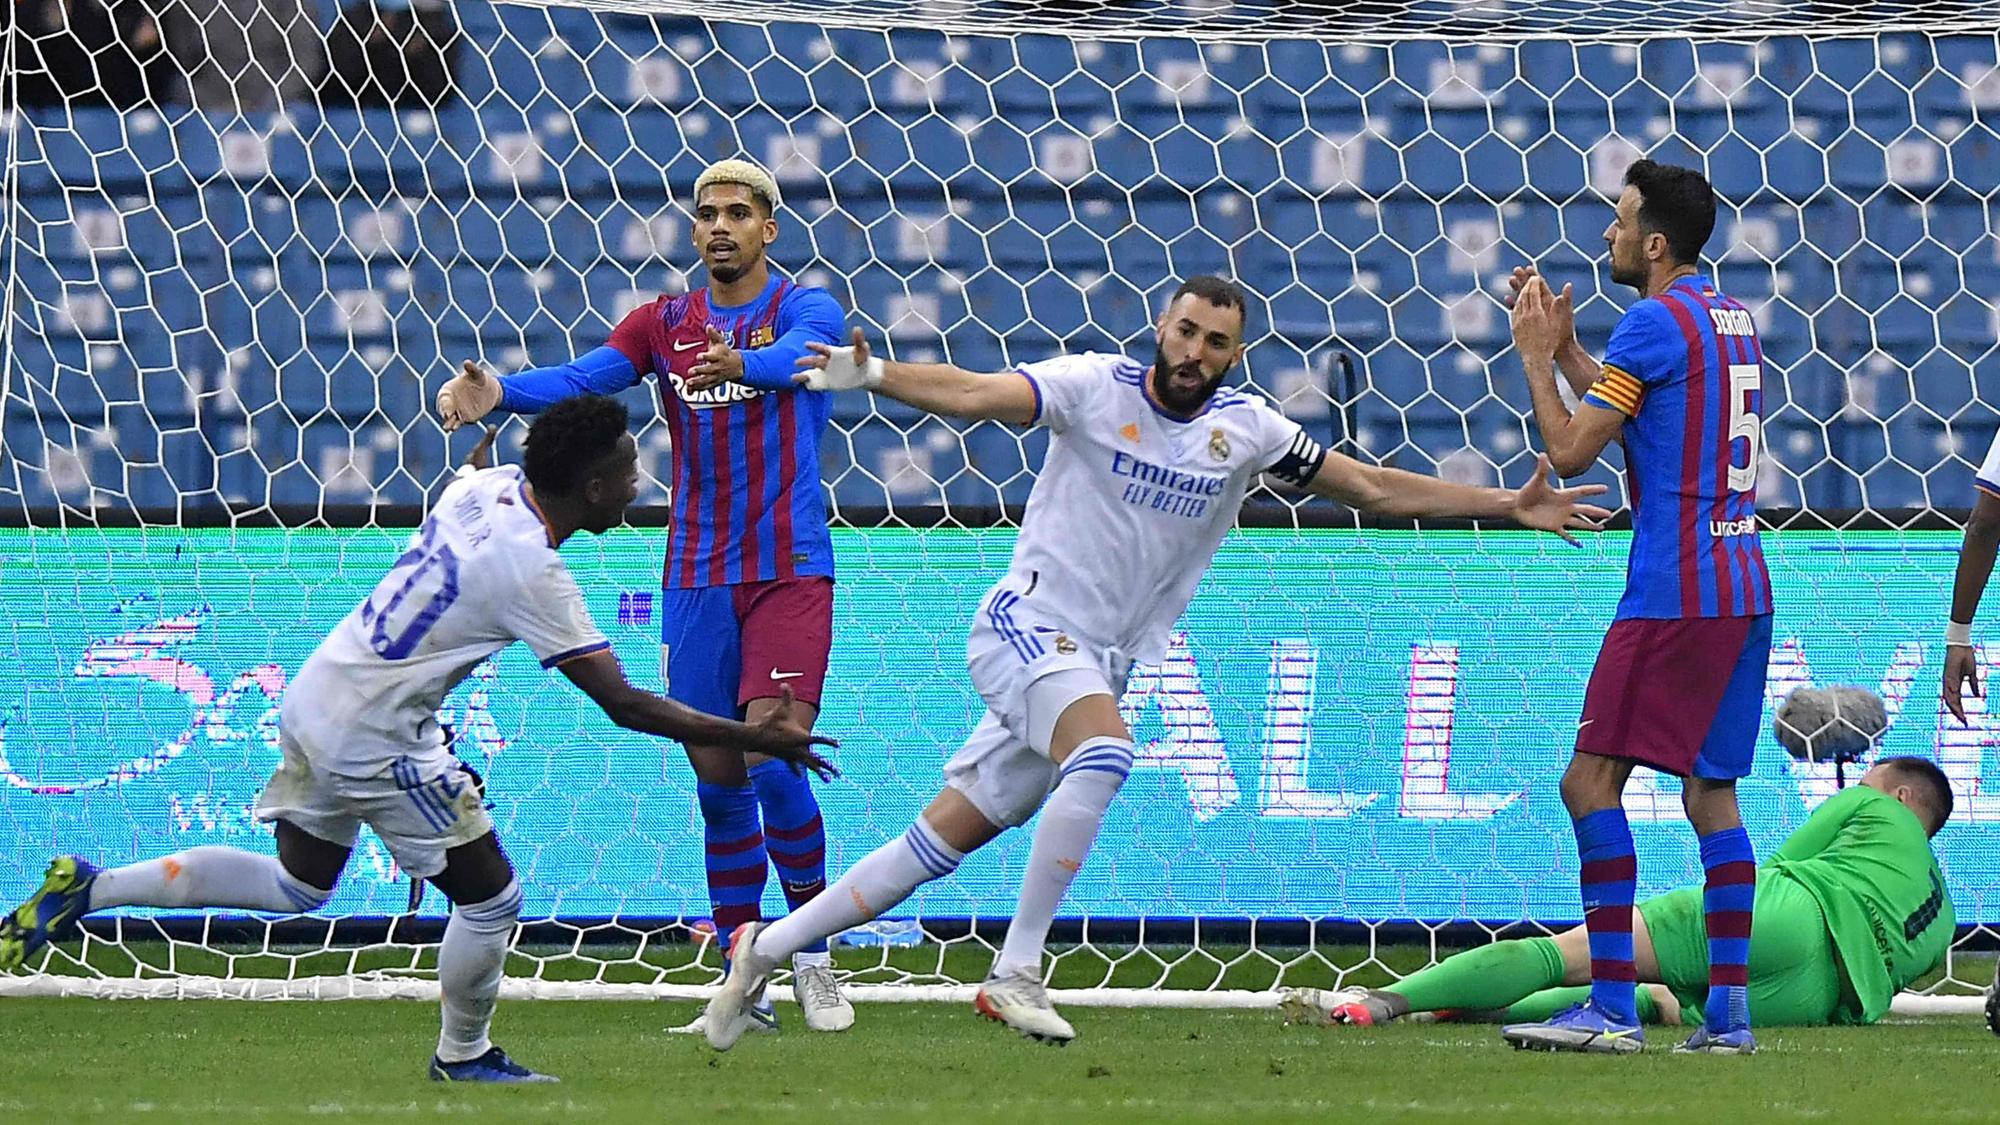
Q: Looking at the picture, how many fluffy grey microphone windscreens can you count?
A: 1